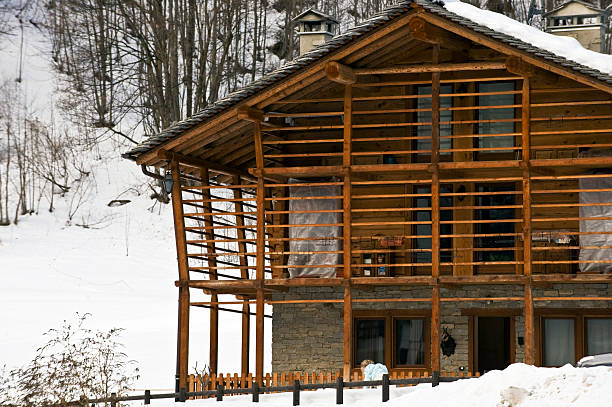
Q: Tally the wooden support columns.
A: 7